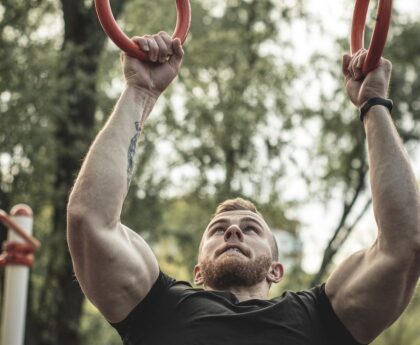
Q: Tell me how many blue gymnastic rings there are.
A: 0